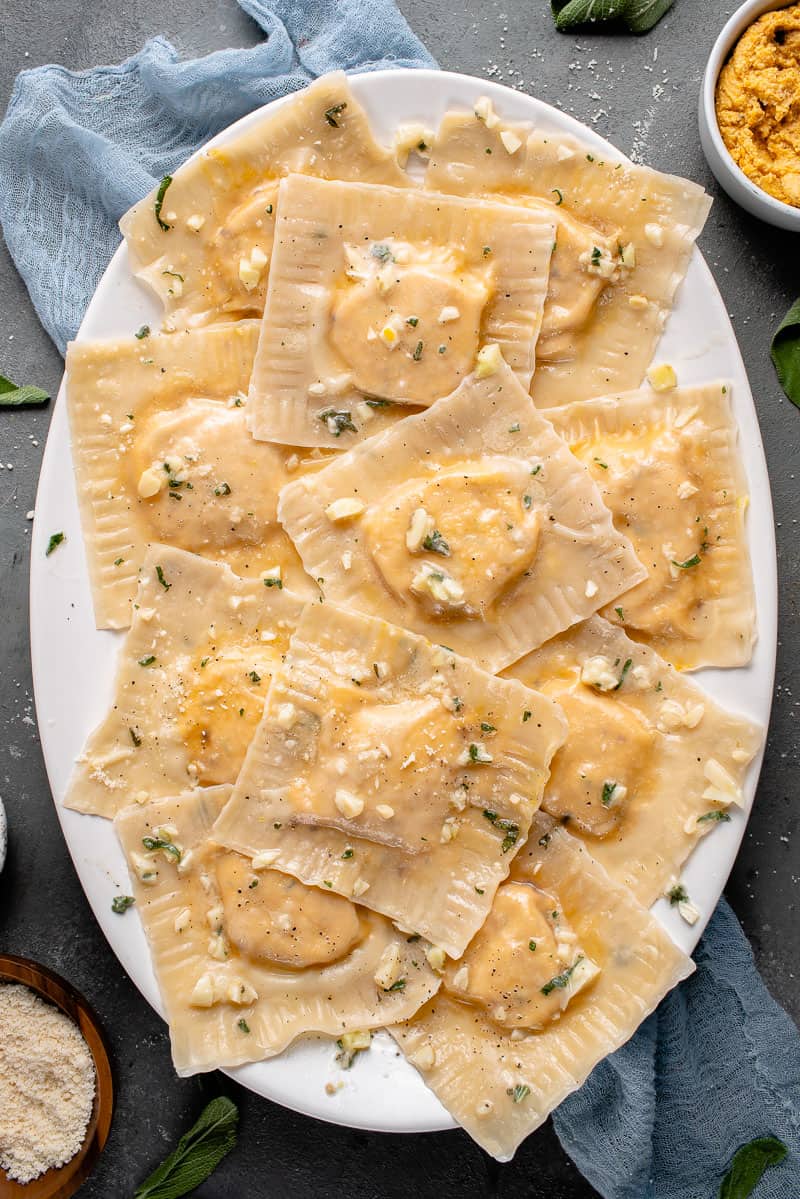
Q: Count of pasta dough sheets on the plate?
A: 11